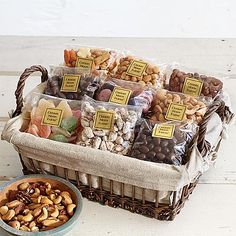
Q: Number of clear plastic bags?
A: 9